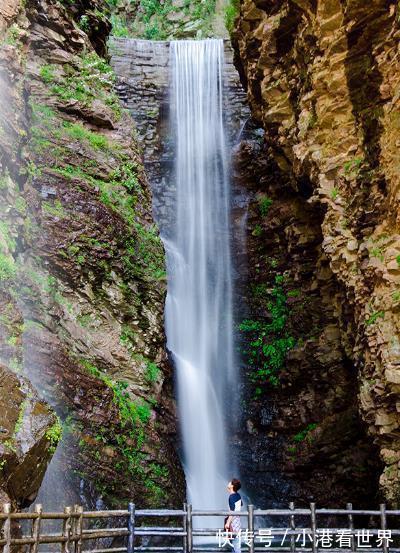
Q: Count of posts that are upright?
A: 13